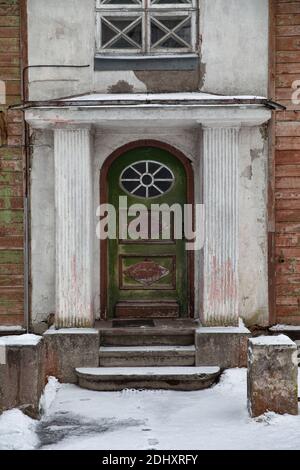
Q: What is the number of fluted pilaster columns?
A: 2